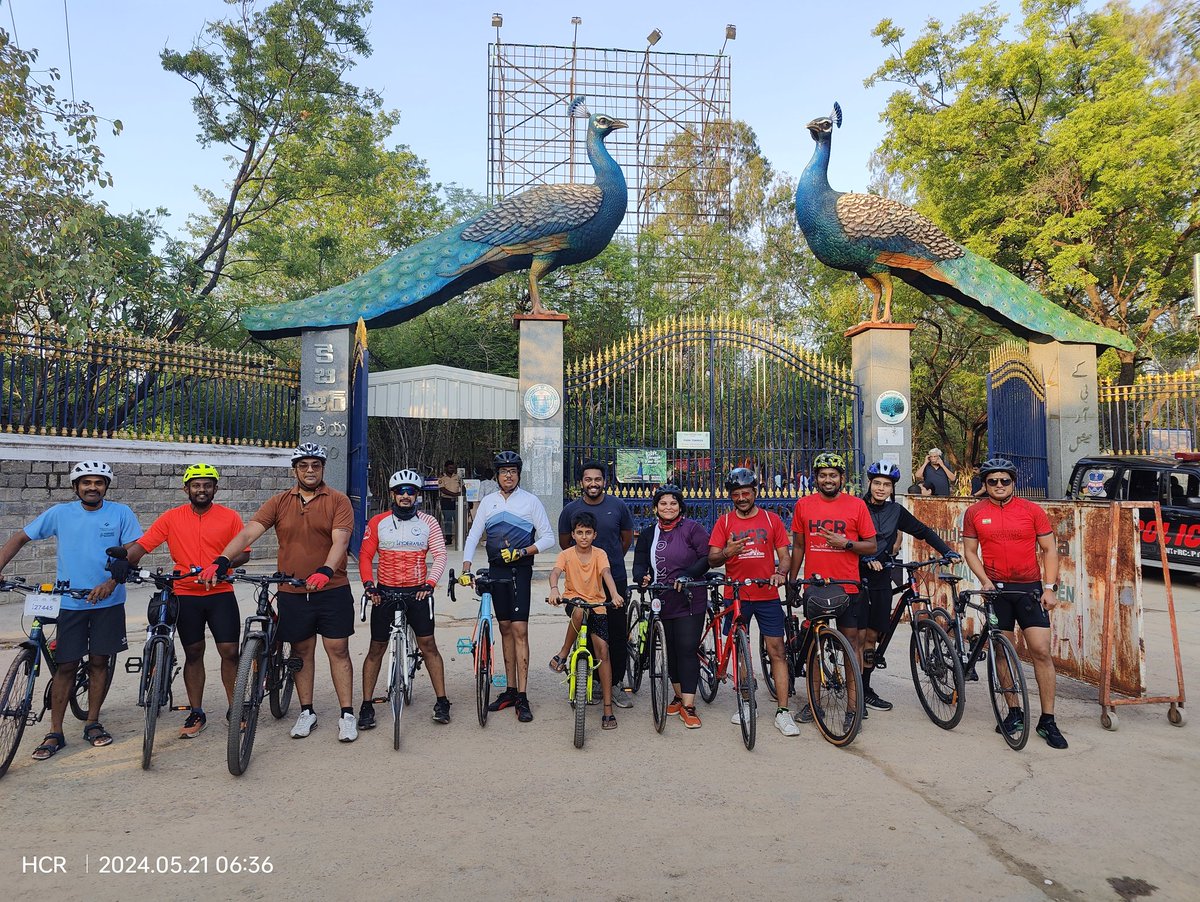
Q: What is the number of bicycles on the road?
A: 11